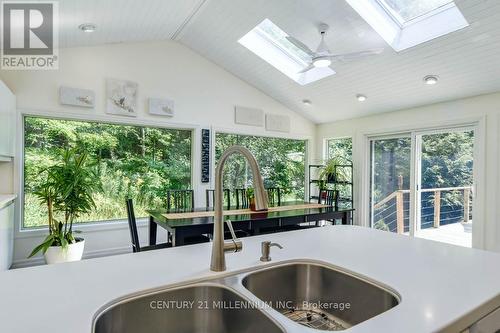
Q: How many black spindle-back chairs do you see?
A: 6